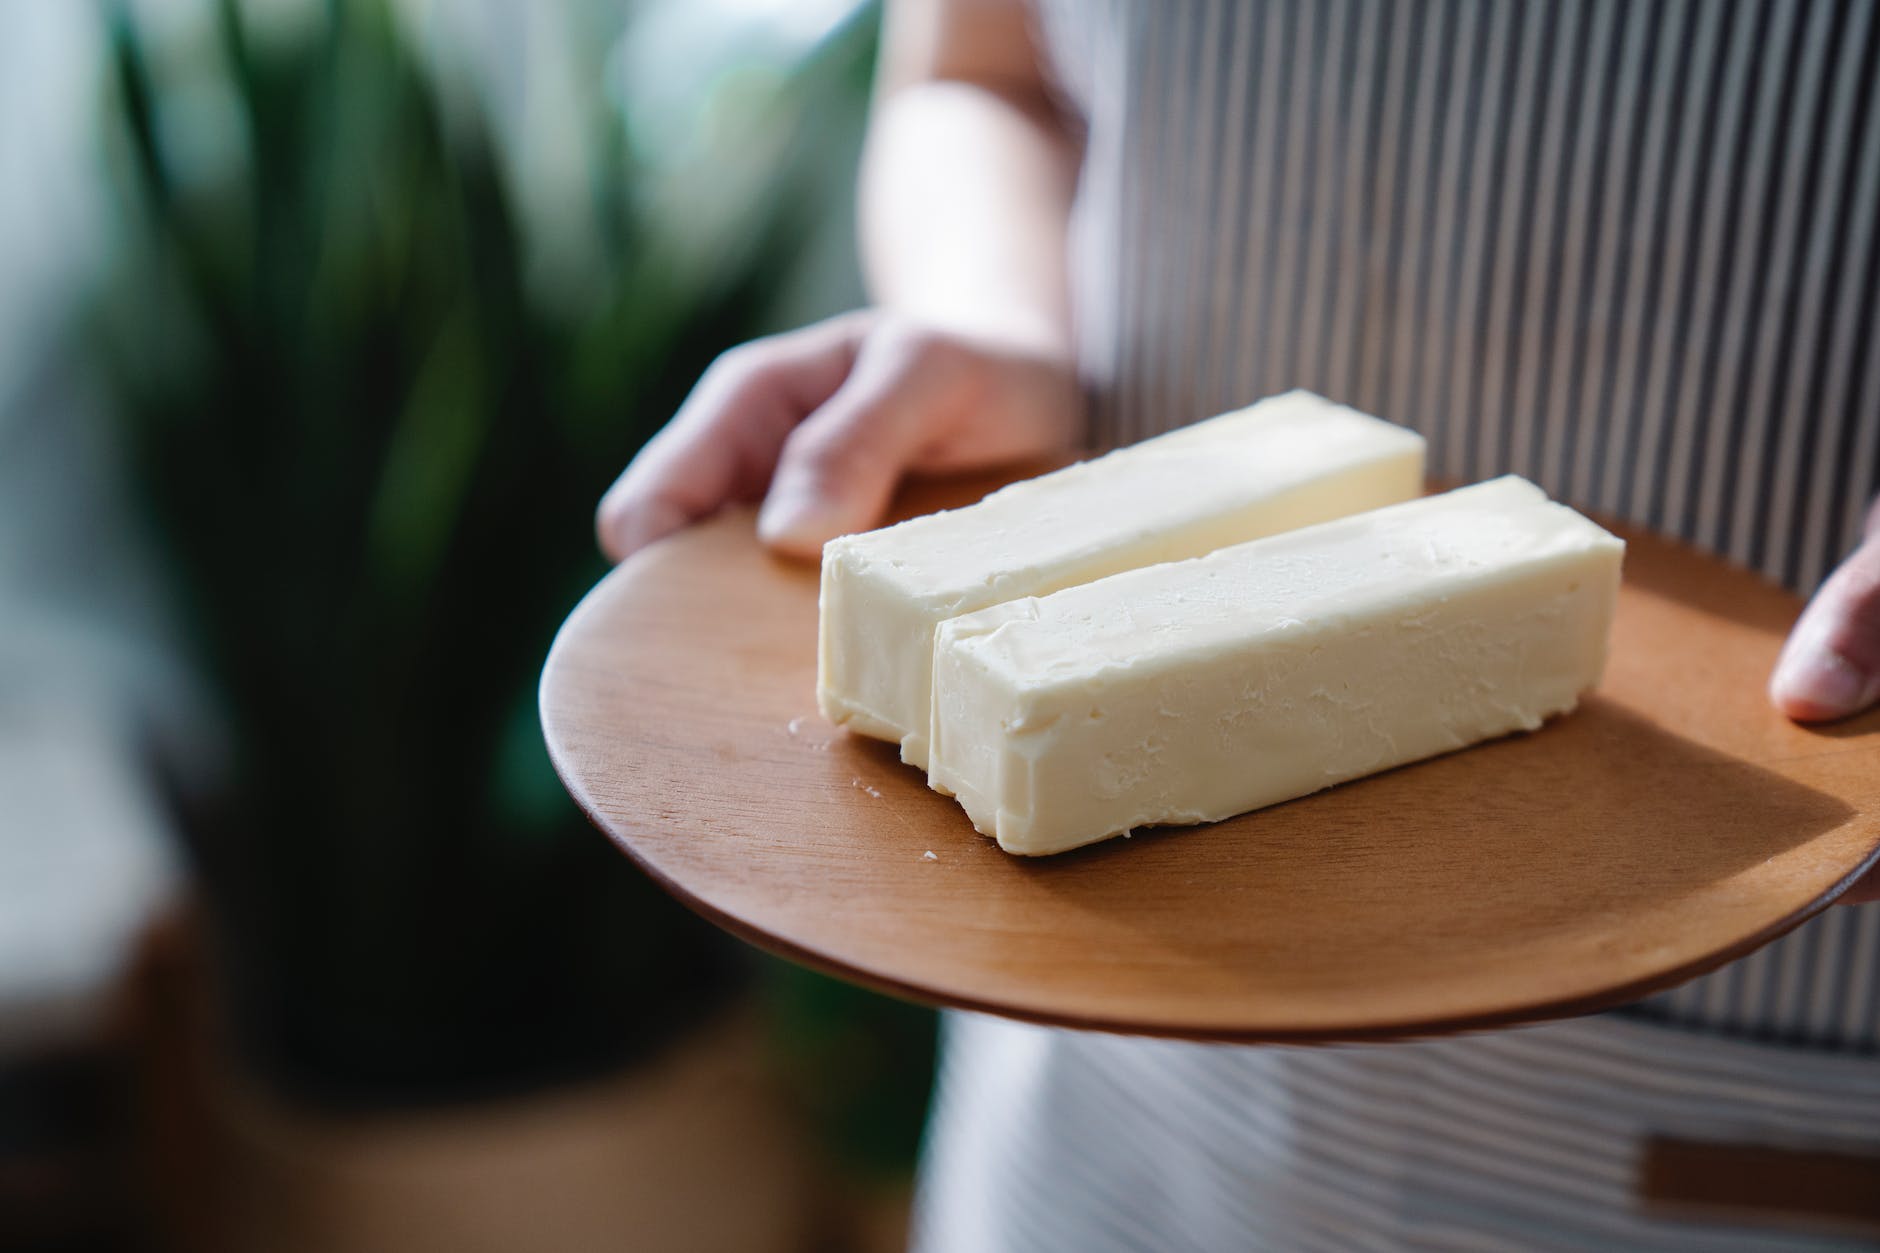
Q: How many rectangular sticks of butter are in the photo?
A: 2